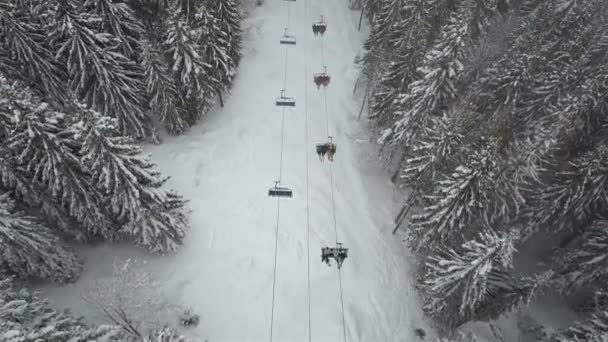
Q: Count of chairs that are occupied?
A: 4